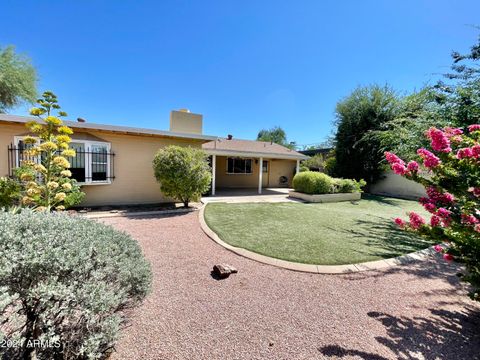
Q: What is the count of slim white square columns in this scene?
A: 3